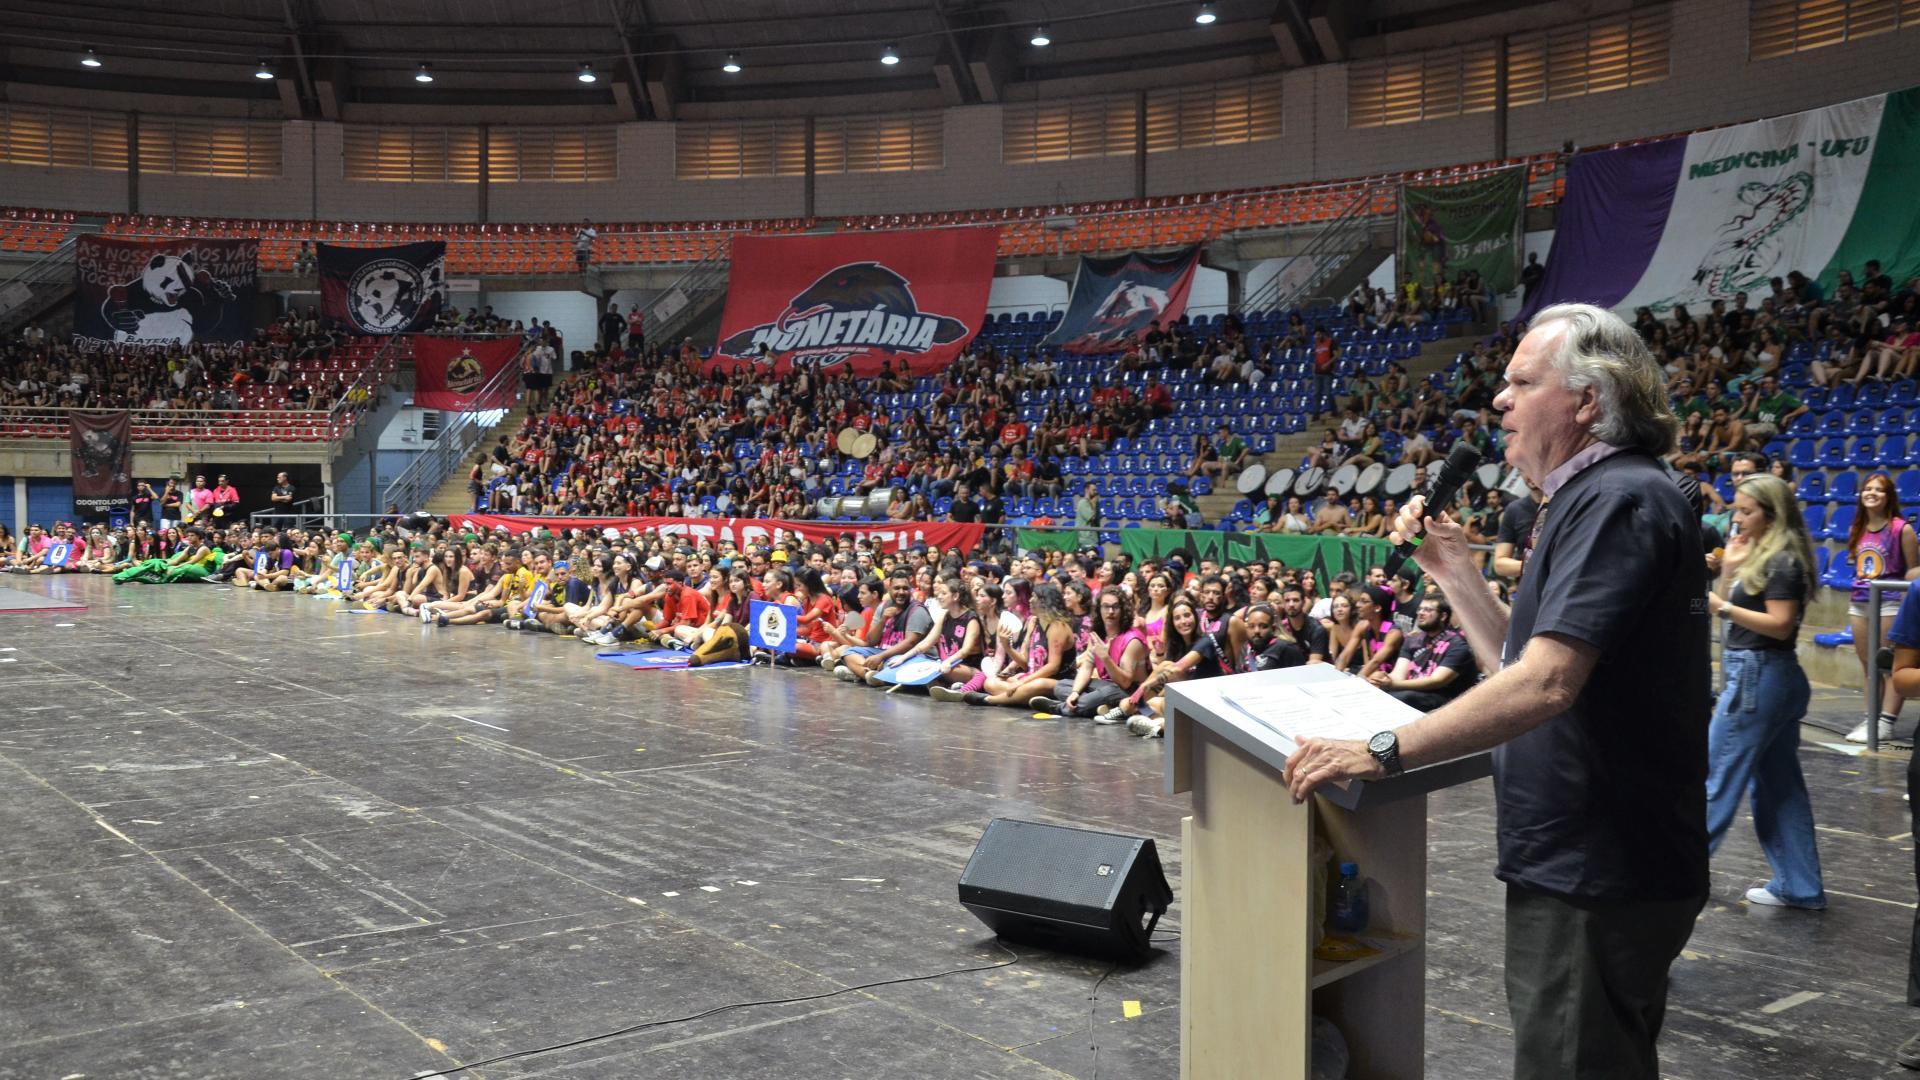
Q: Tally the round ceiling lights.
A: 8